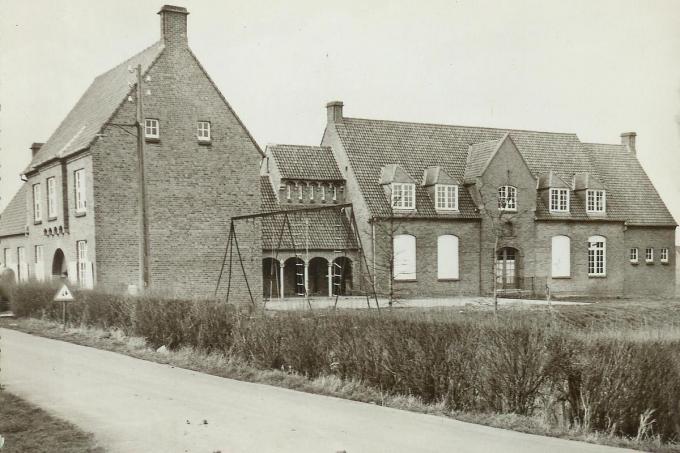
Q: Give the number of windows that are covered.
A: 3